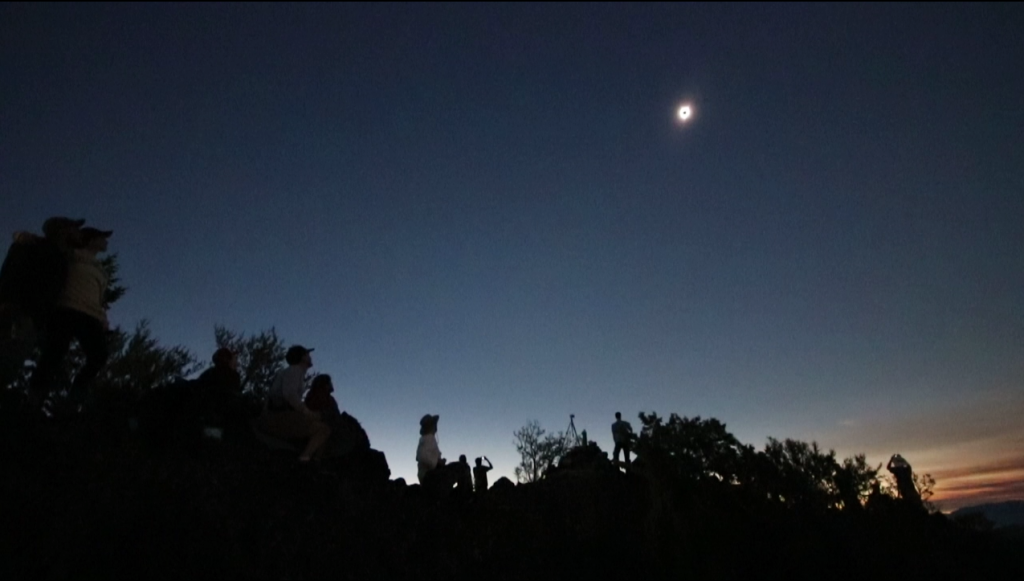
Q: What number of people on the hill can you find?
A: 10